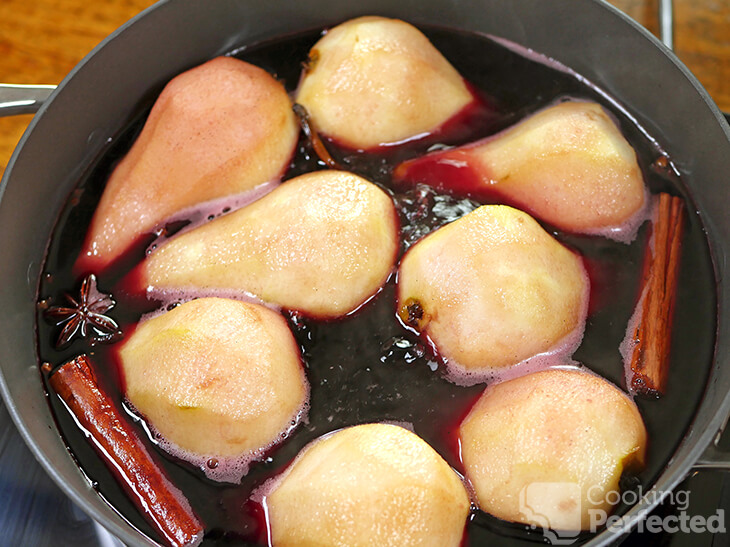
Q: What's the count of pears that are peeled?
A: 8